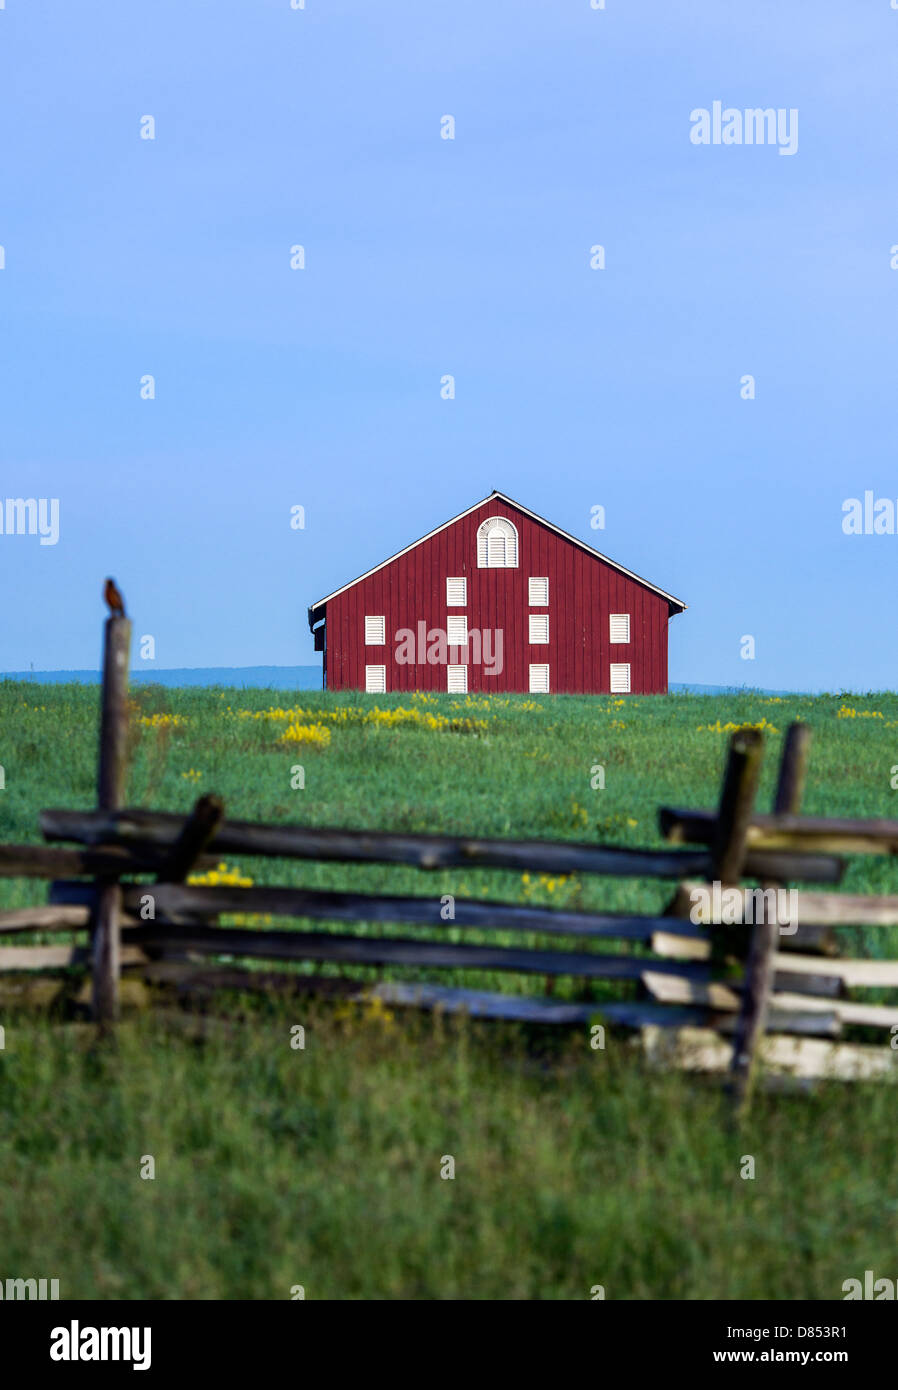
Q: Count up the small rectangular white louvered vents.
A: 10